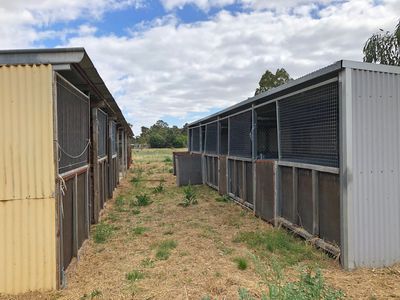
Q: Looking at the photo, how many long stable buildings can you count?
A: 2